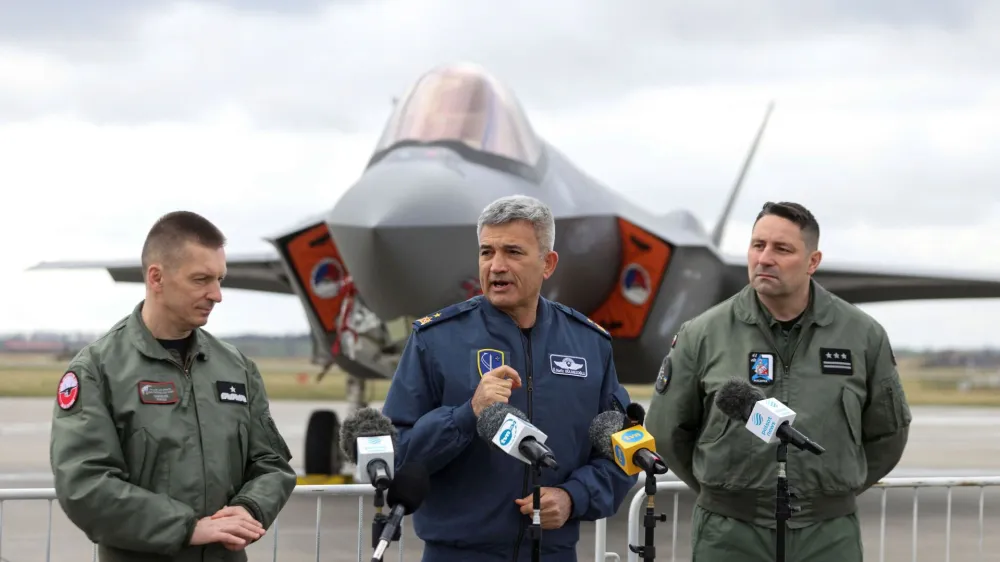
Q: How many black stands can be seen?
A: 4